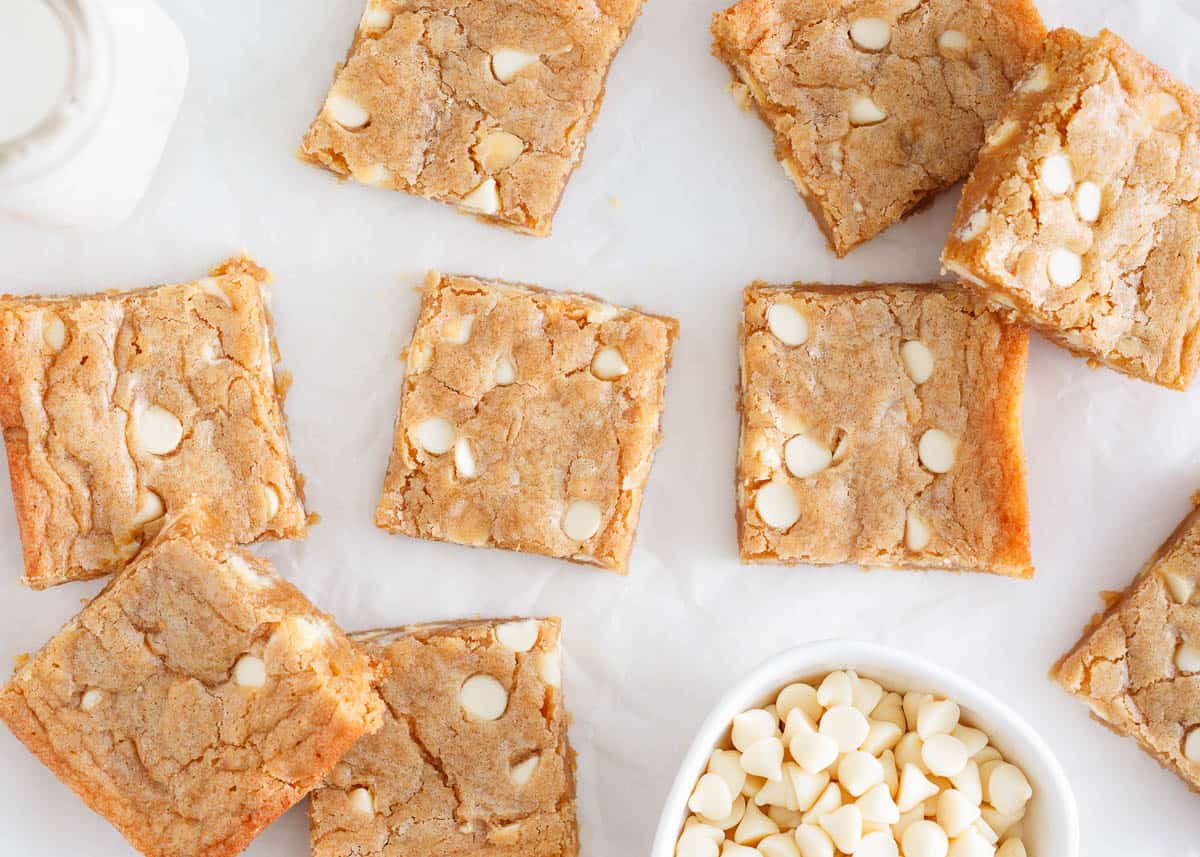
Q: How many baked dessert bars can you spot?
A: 9